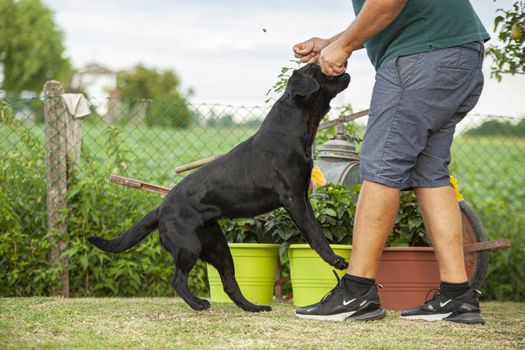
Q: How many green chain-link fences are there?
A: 1